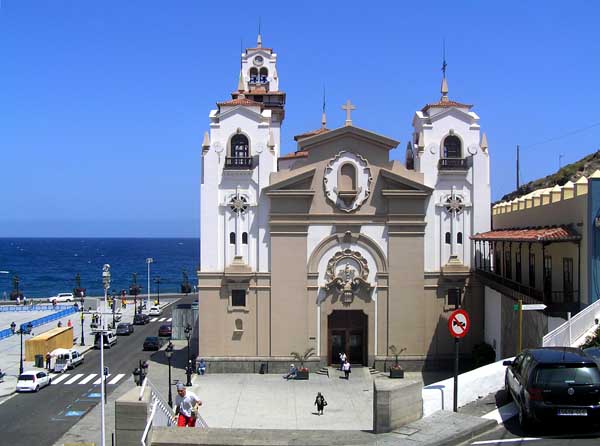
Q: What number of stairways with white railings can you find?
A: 2